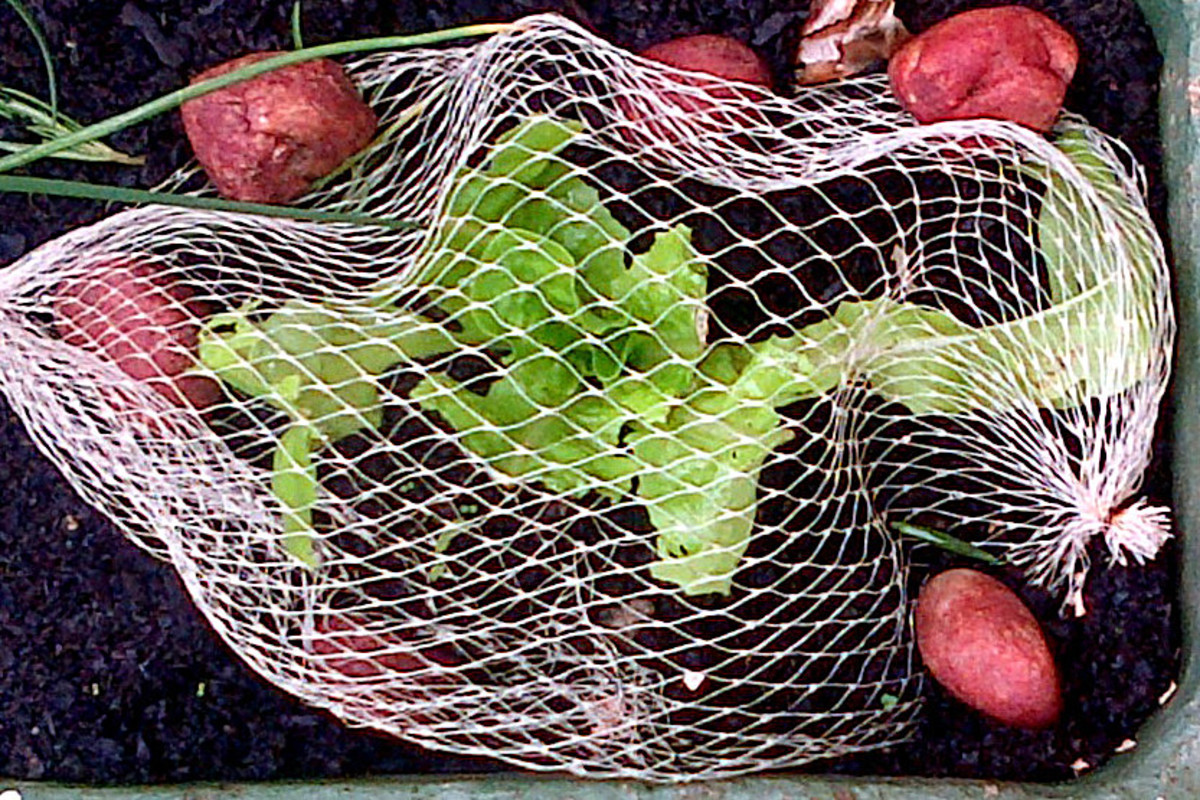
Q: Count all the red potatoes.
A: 6